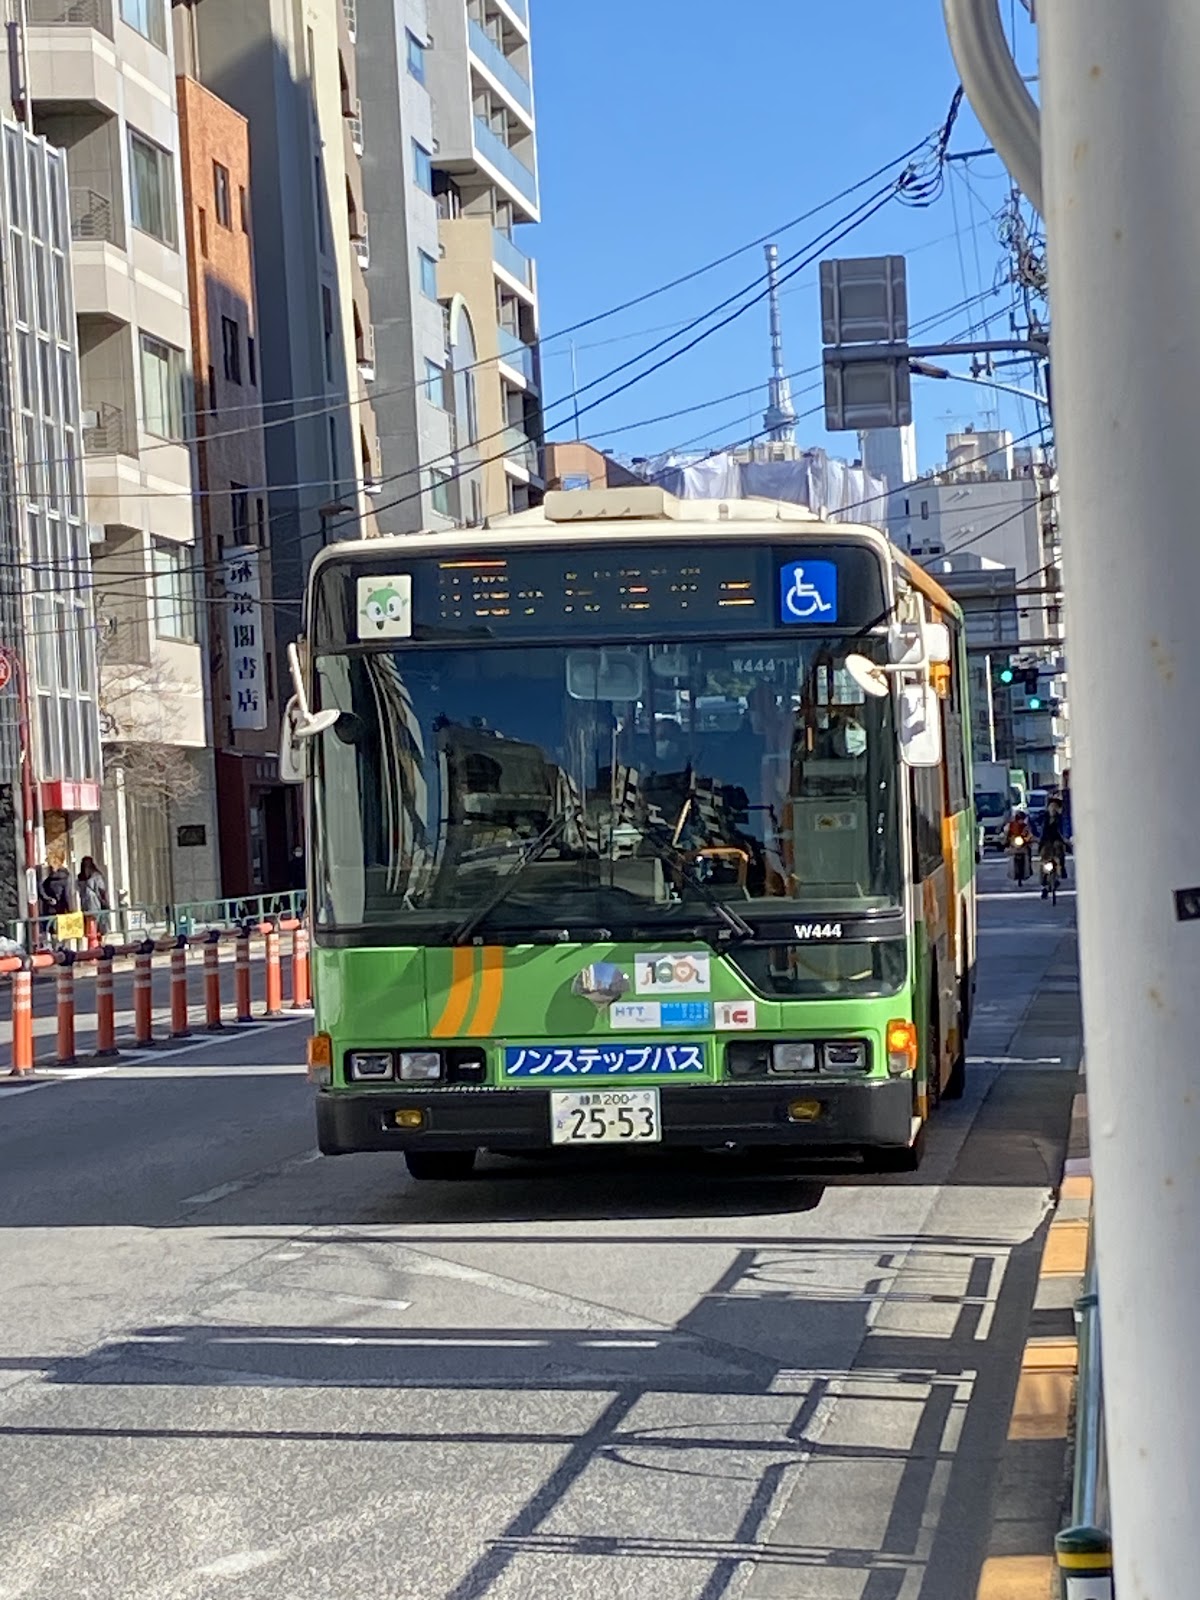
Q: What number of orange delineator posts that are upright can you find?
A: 9